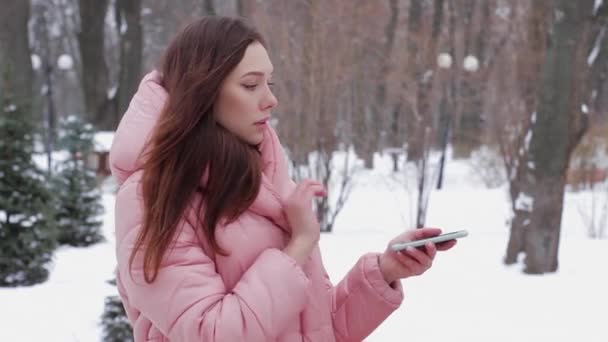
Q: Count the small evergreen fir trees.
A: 3